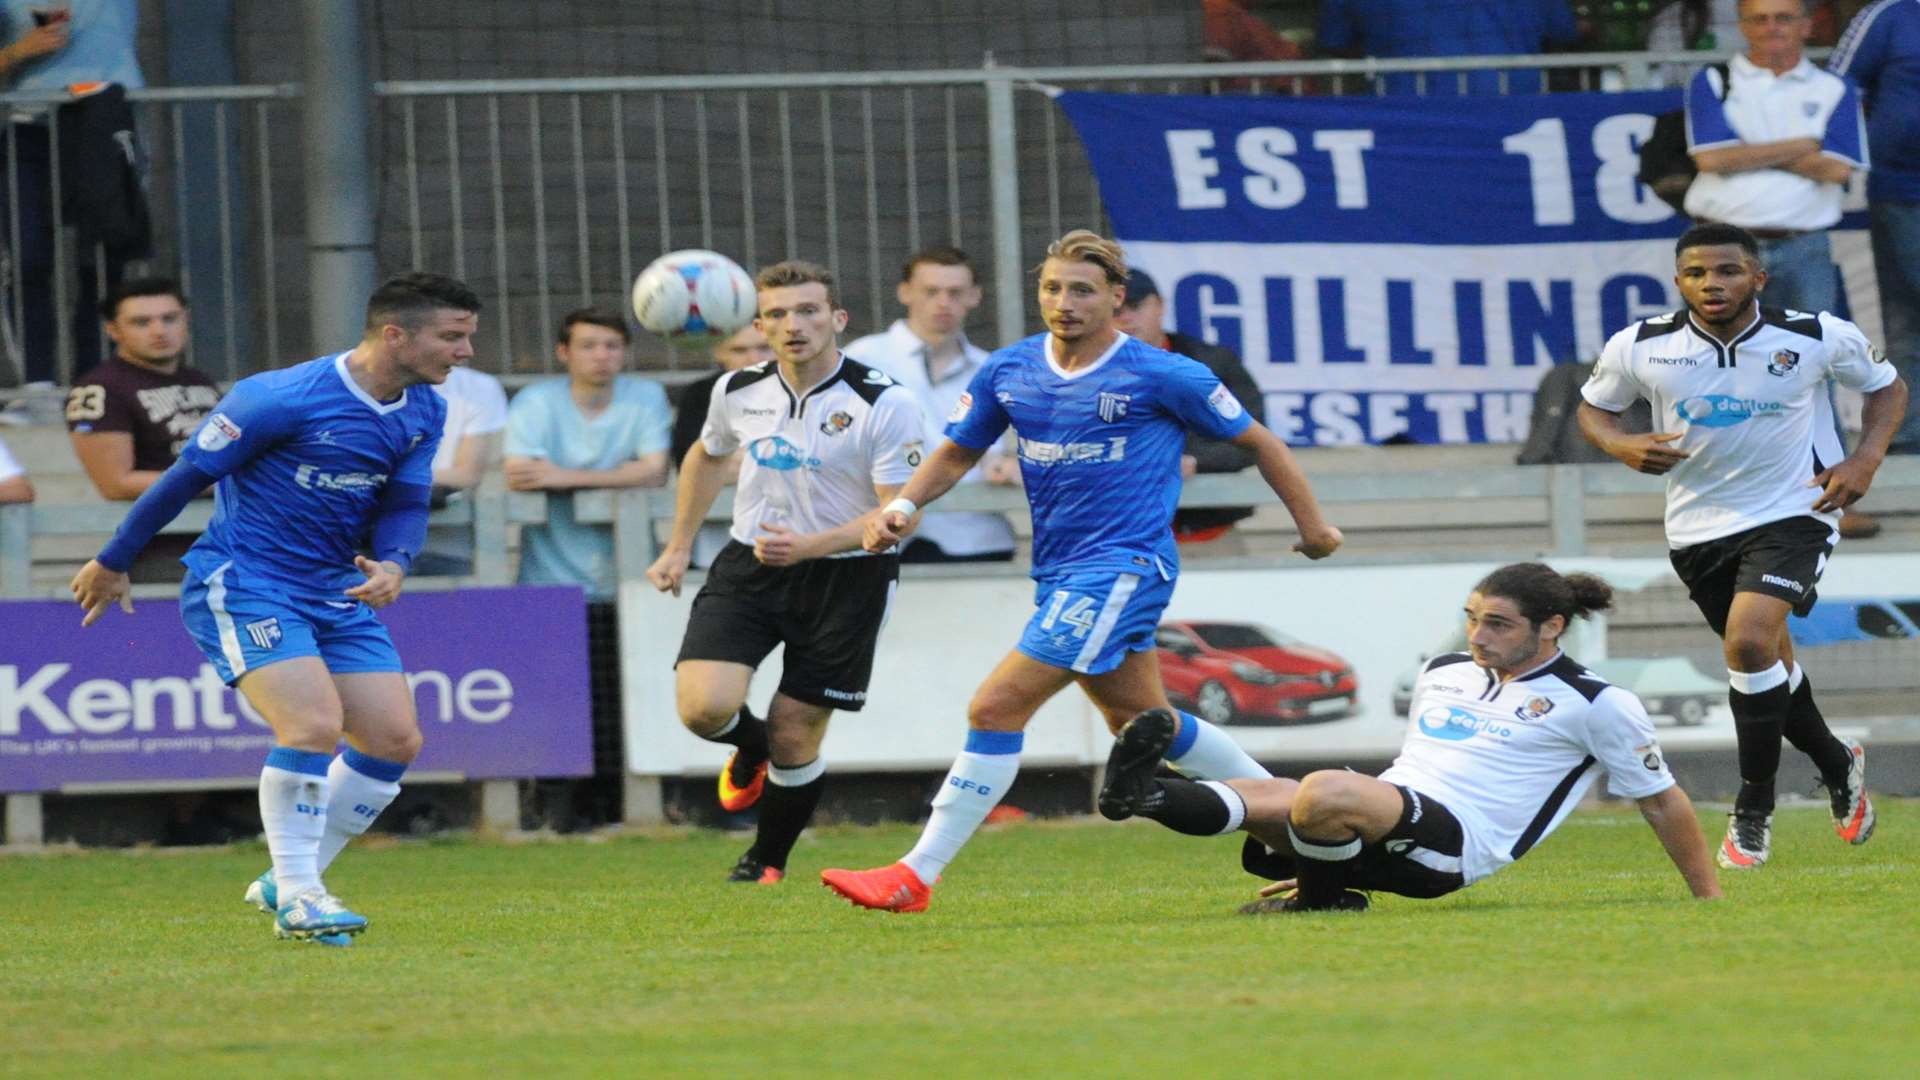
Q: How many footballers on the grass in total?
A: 5